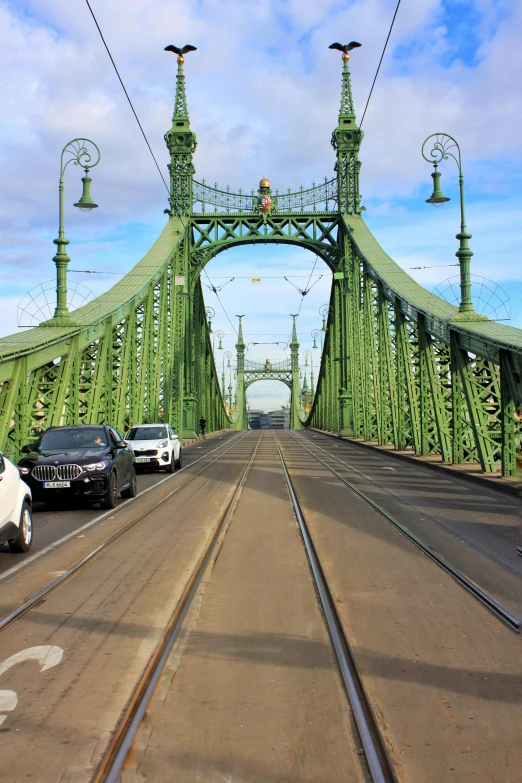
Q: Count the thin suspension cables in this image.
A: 2